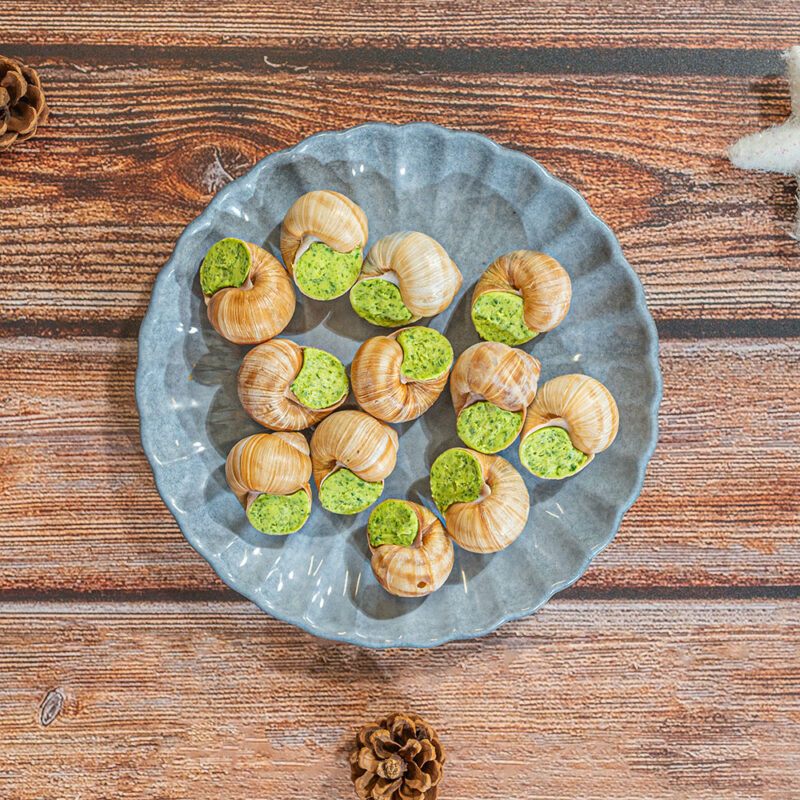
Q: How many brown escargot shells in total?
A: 12